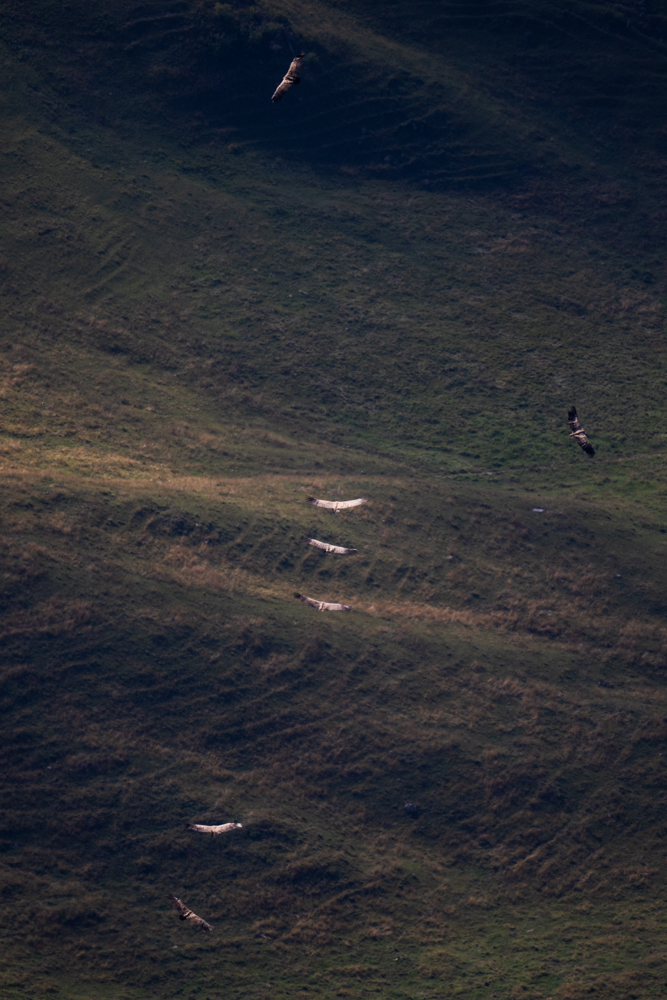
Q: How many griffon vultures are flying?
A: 7